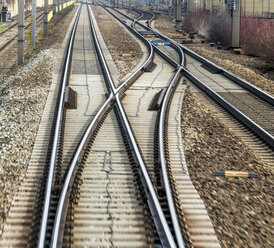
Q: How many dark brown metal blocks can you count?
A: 4